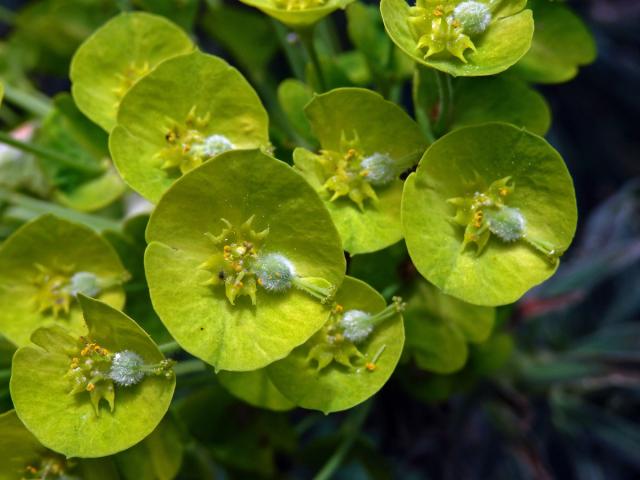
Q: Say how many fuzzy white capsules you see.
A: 8